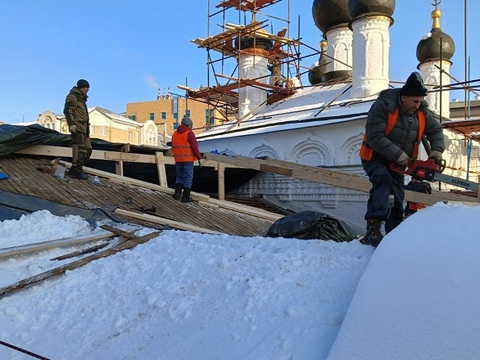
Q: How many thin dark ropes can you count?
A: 1